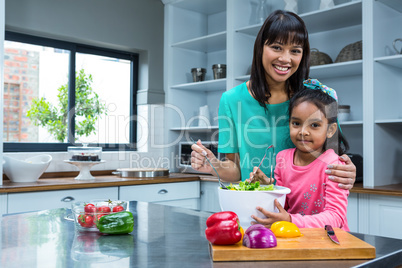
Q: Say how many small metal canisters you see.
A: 2